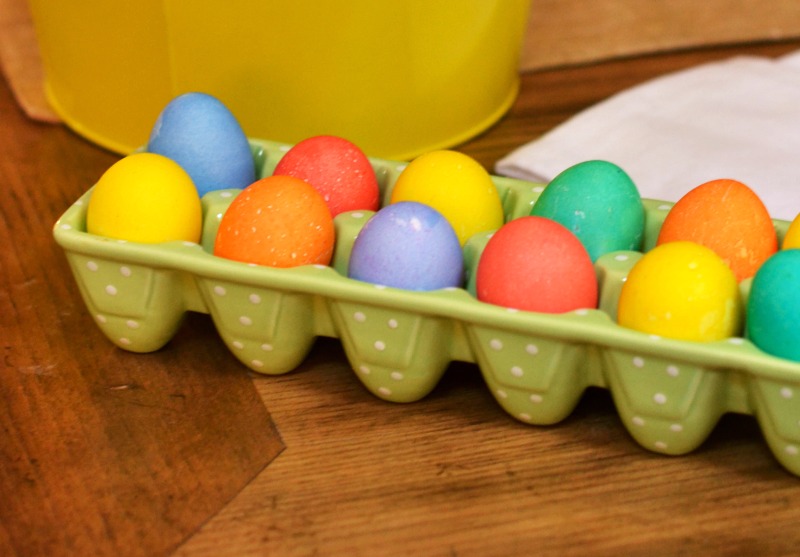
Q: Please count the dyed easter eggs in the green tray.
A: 12